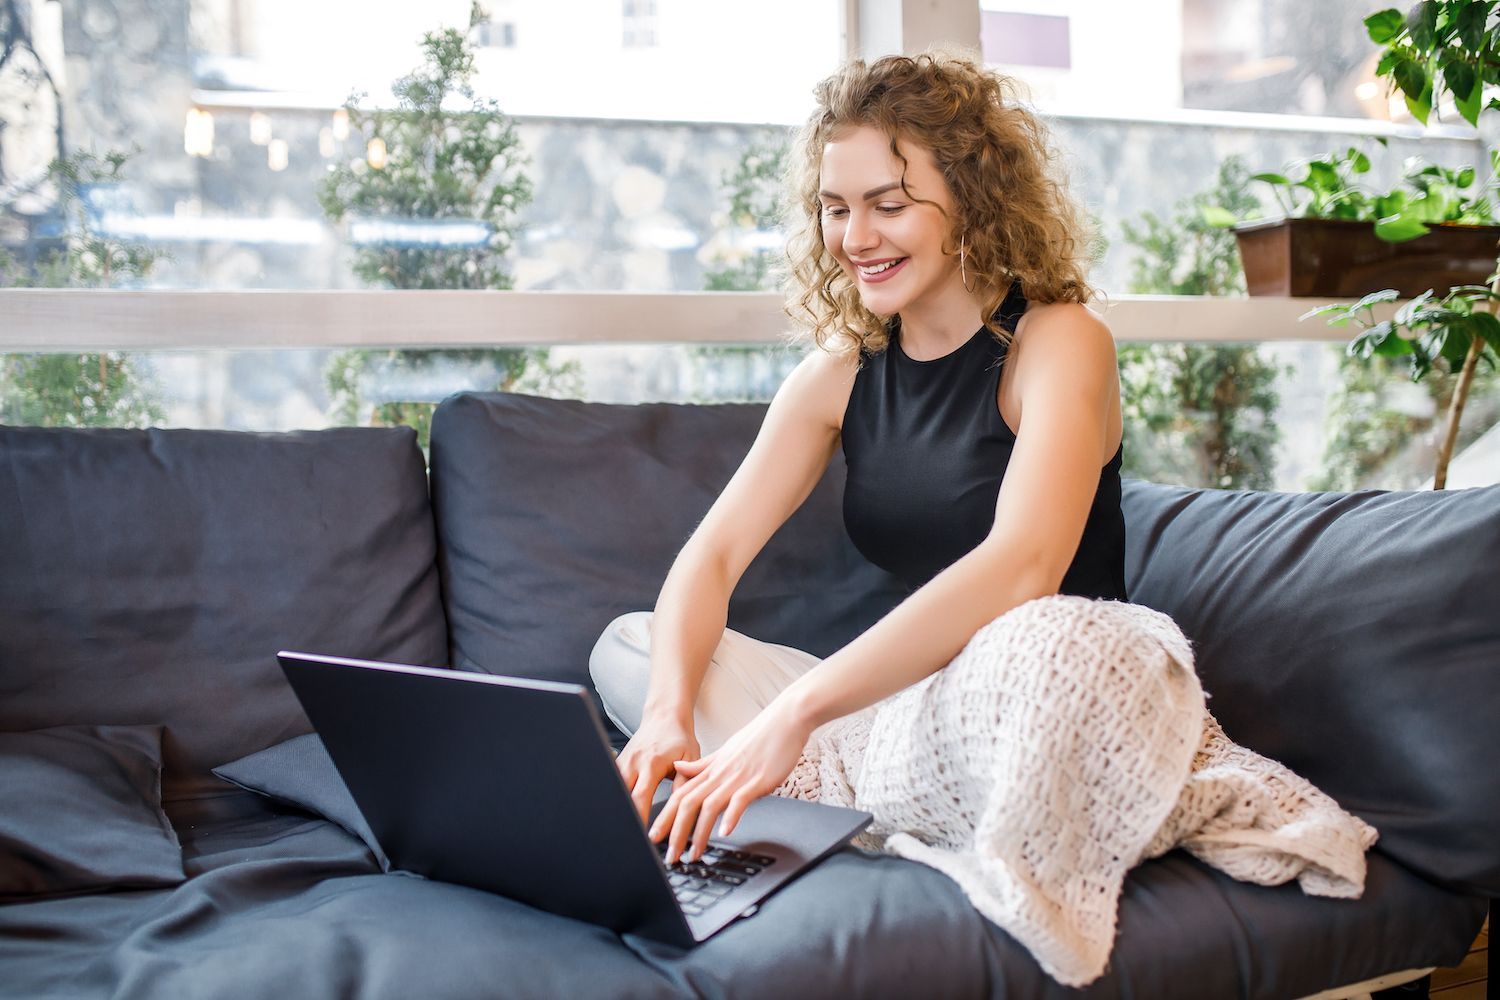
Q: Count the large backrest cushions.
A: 3